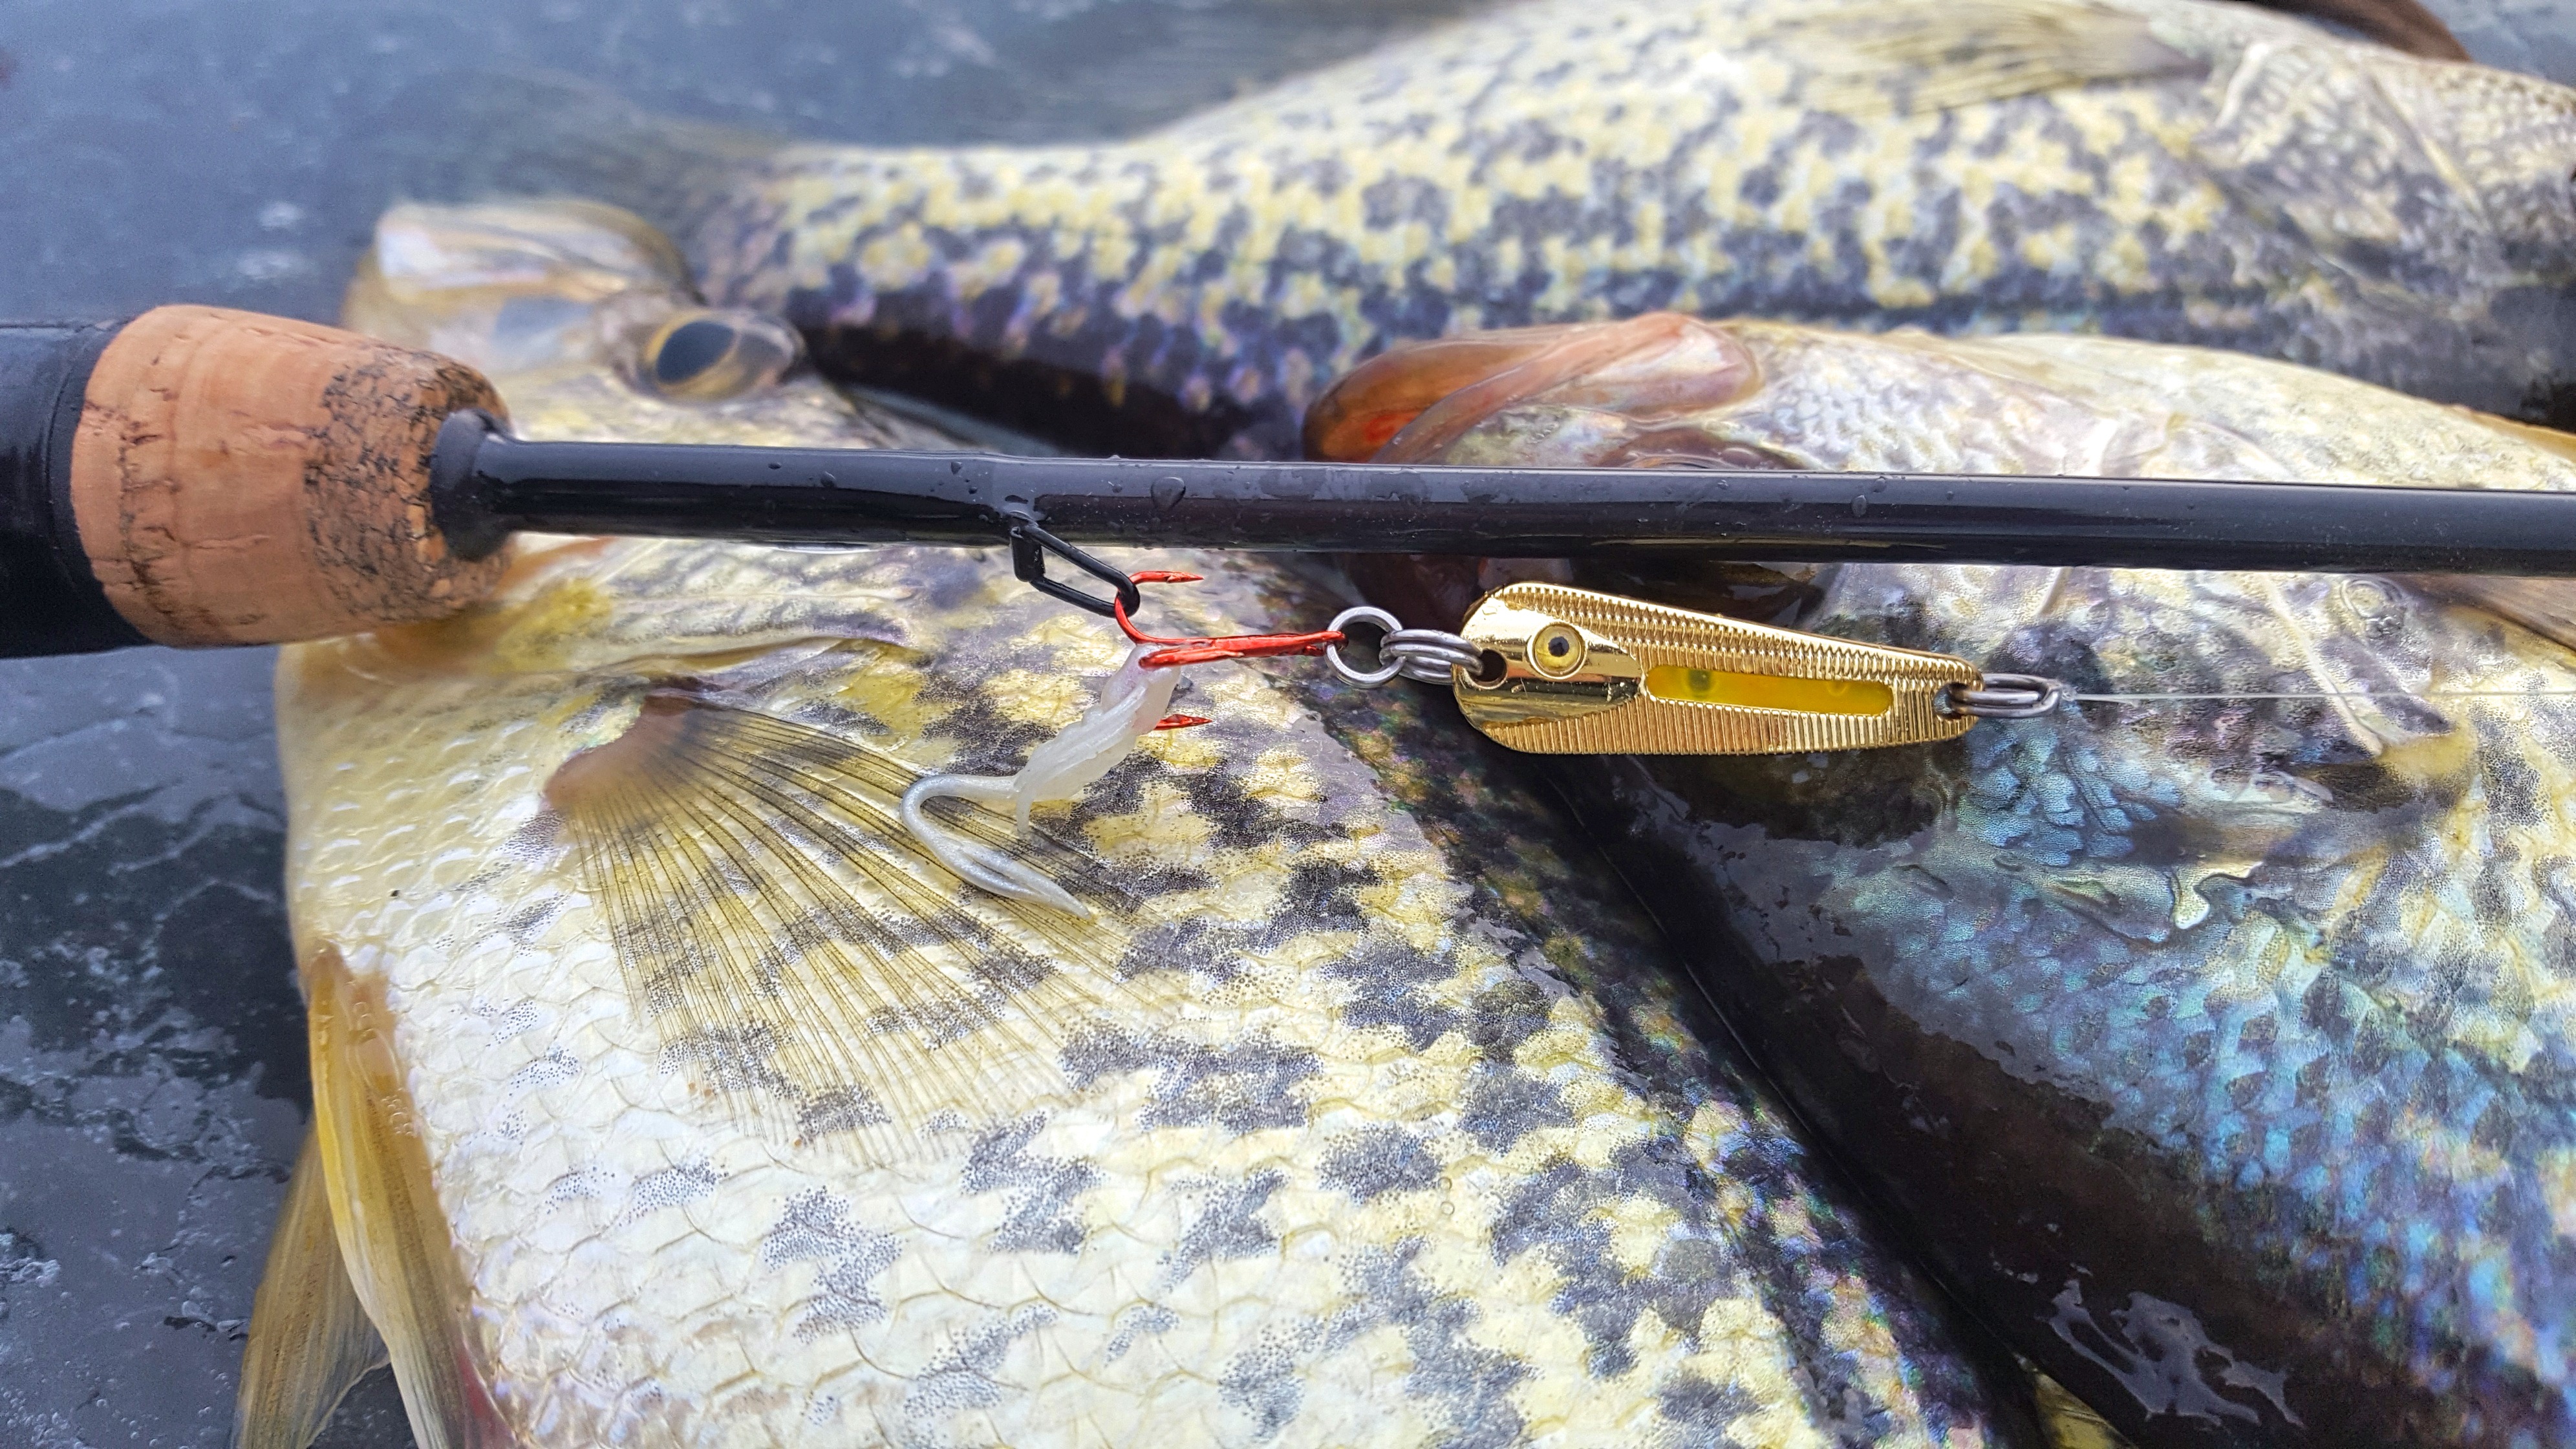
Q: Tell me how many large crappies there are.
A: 3